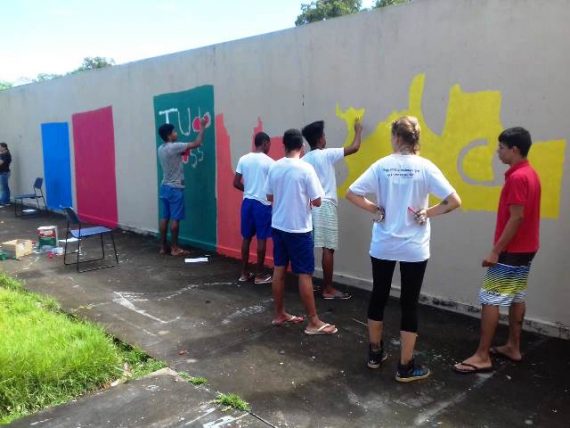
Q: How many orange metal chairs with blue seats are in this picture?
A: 0